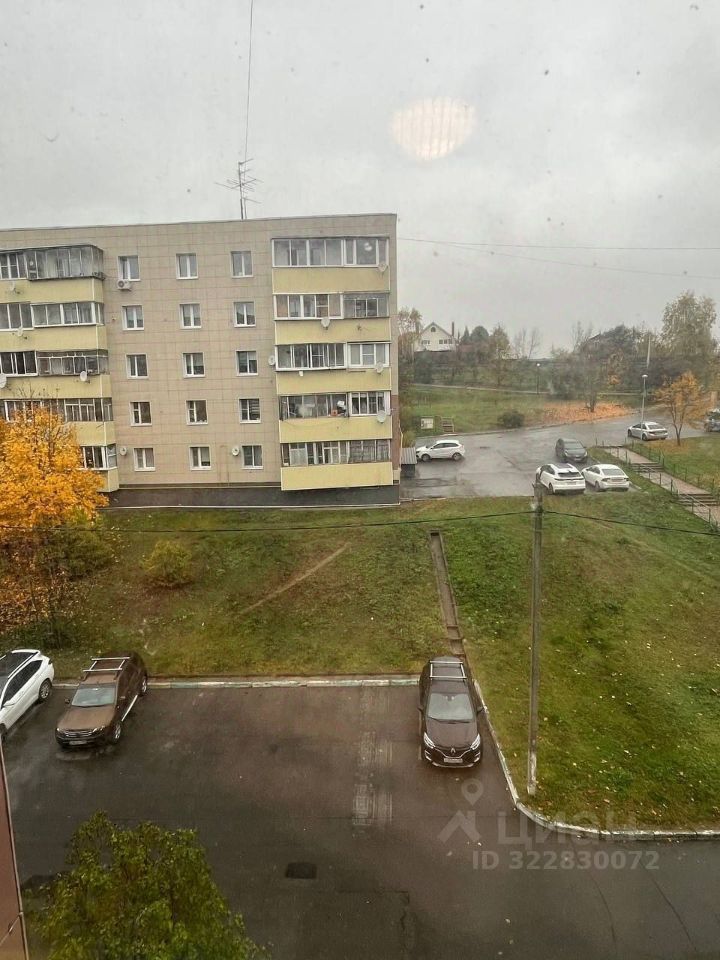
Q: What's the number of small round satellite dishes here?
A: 11